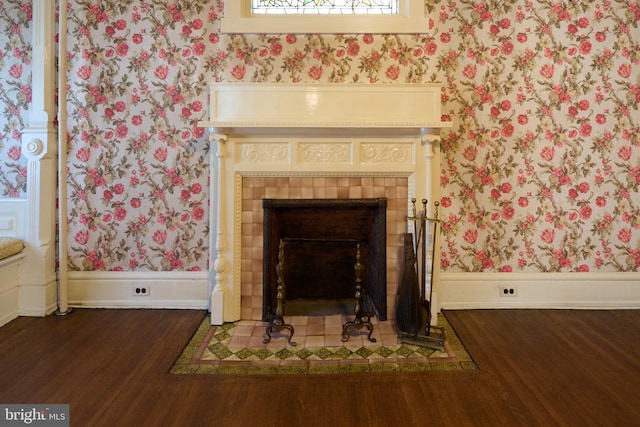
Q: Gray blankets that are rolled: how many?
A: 0